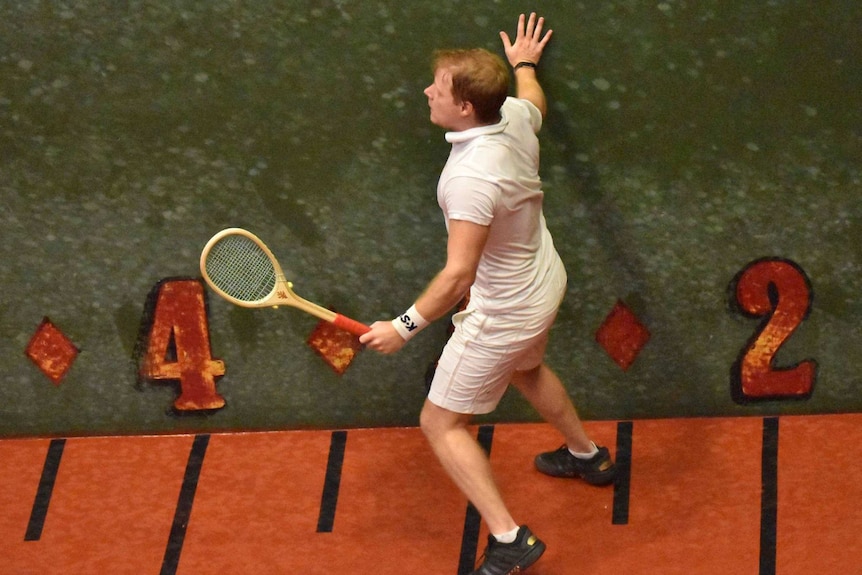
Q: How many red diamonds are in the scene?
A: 3